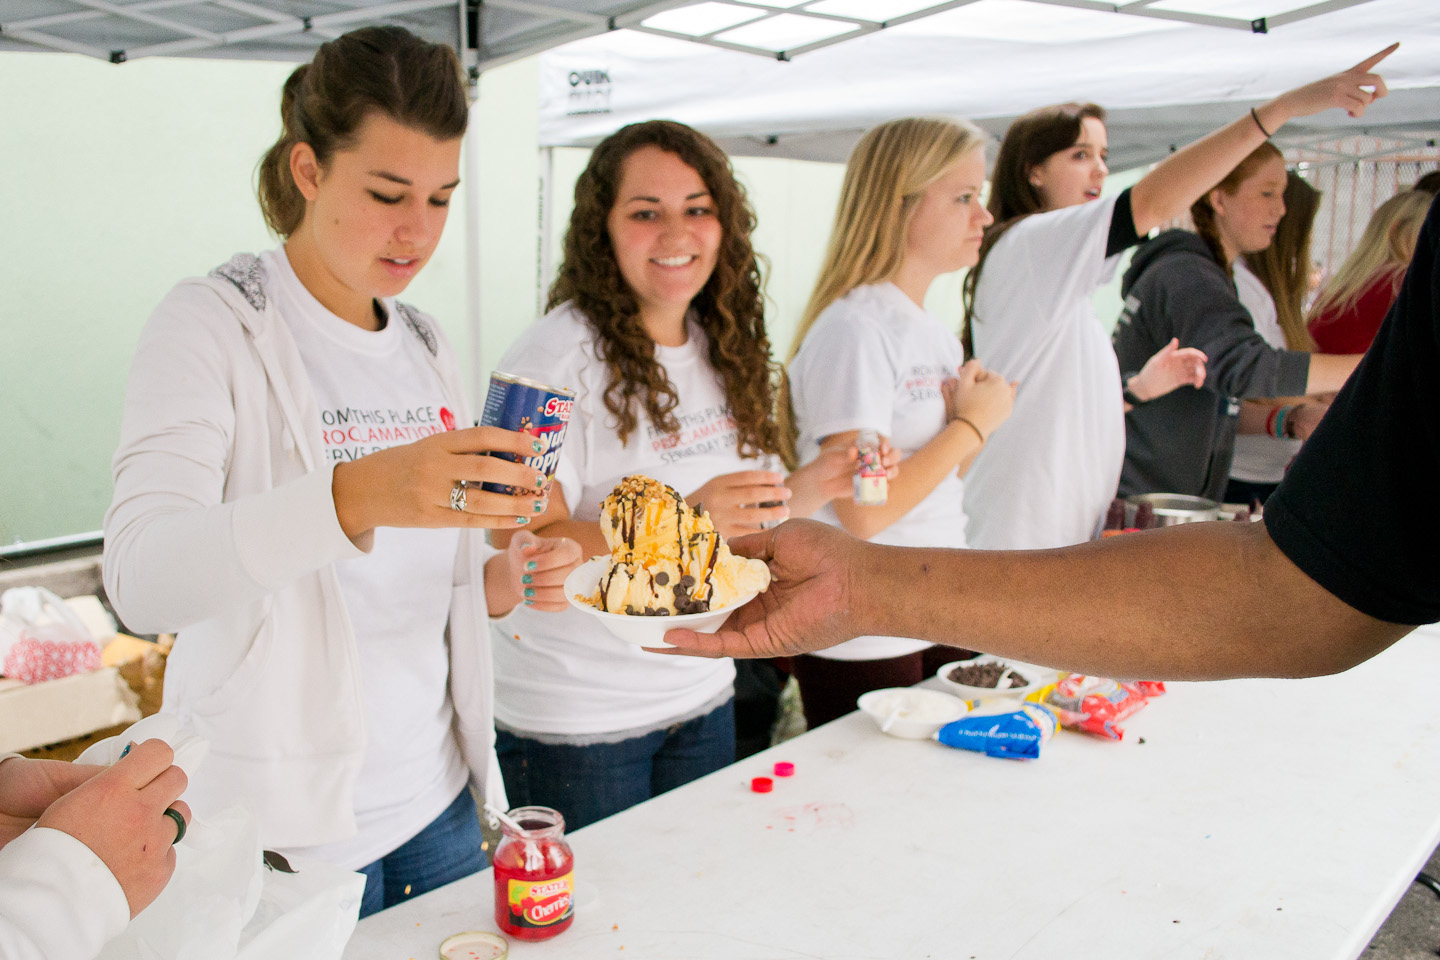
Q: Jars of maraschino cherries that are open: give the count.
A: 1